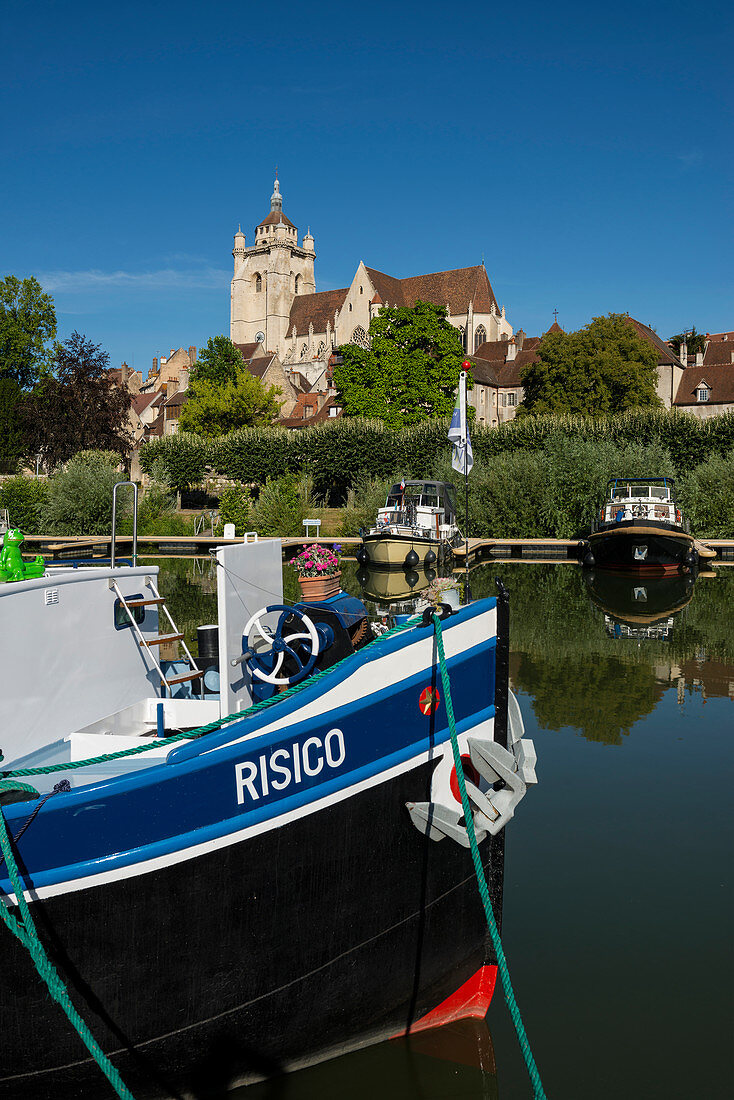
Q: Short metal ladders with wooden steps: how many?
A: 1